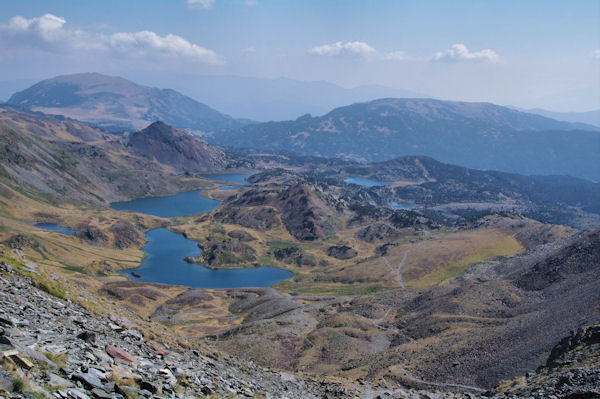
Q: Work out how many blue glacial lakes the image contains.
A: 7